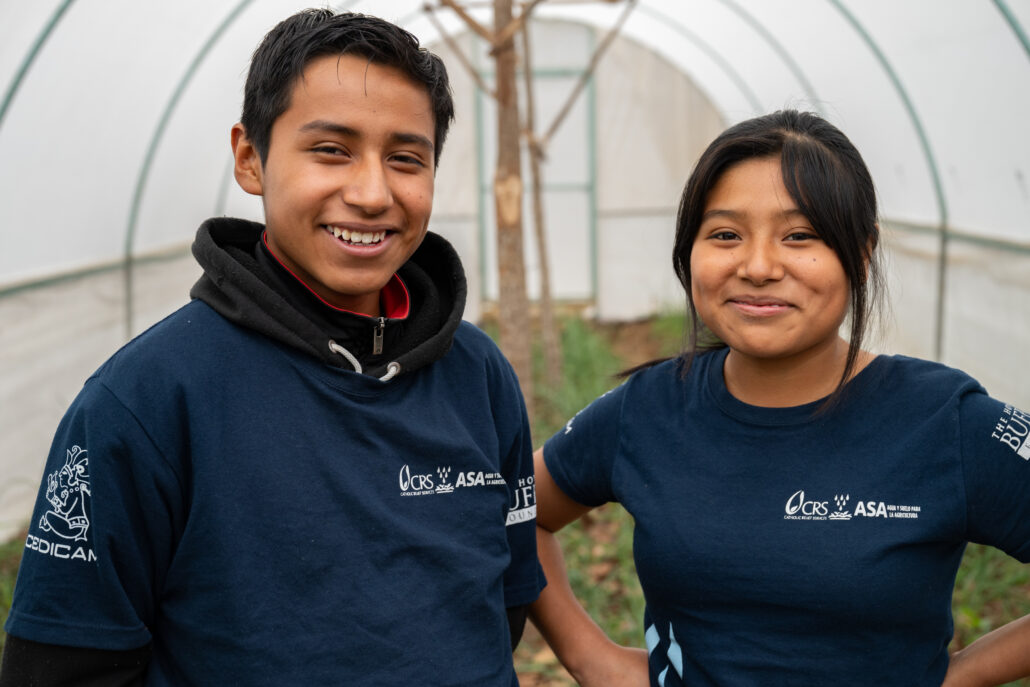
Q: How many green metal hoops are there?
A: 4